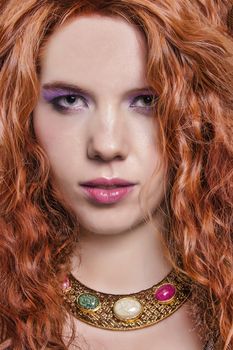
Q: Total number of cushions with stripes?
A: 0